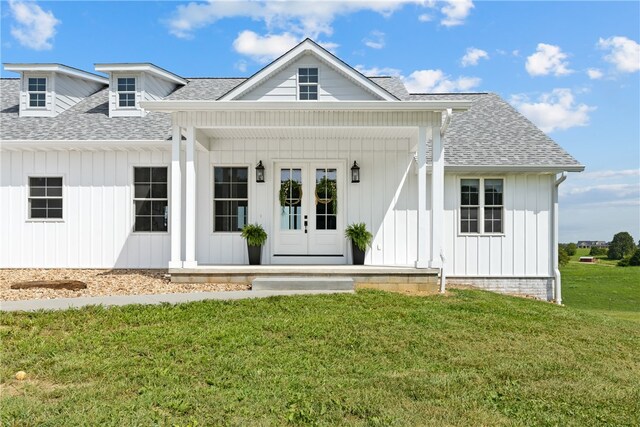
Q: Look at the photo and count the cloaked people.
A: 0